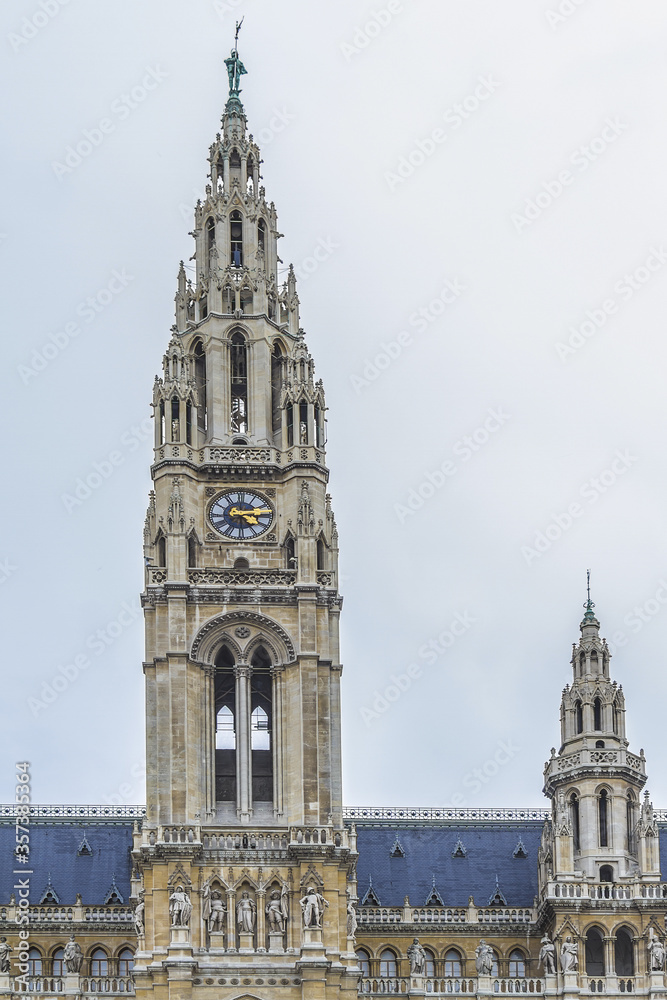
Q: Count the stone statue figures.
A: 14